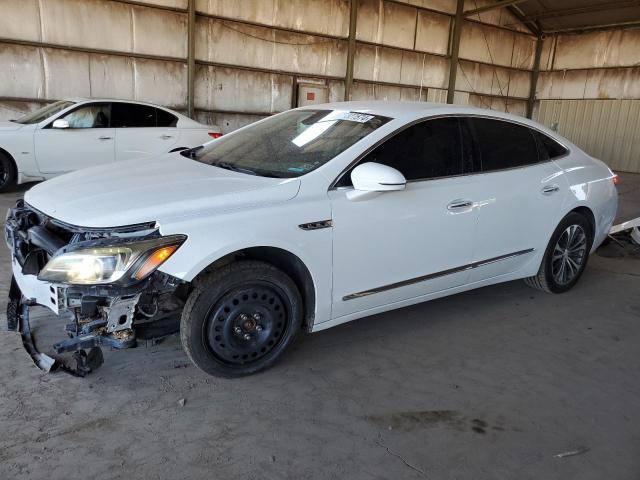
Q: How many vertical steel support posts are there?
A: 4